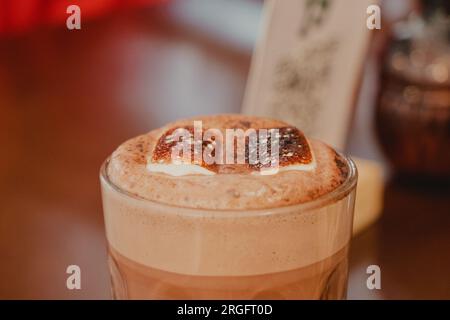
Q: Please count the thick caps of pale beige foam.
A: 1